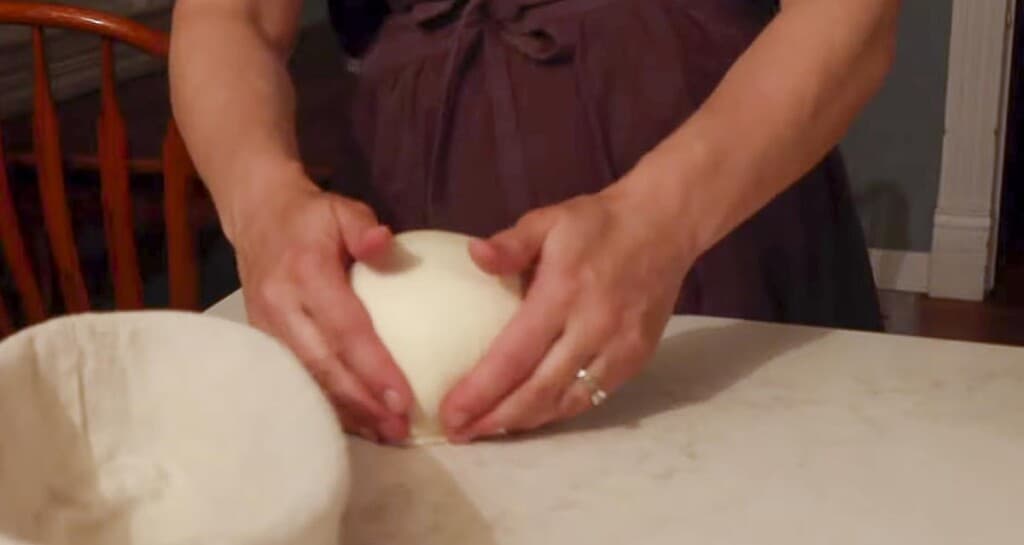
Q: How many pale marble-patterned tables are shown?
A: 1